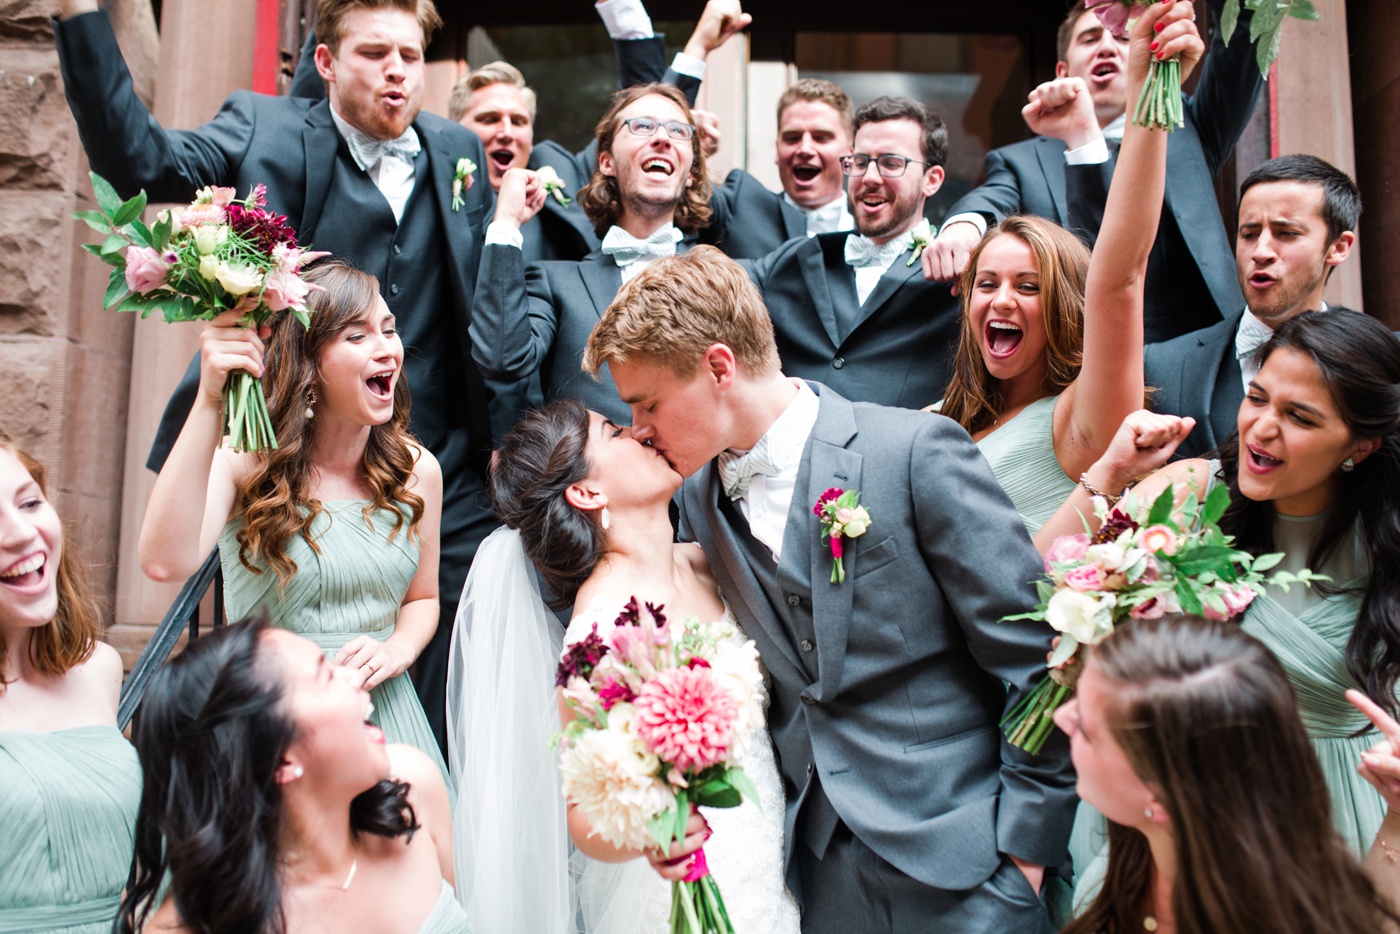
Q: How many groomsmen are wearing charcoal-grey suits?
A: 7